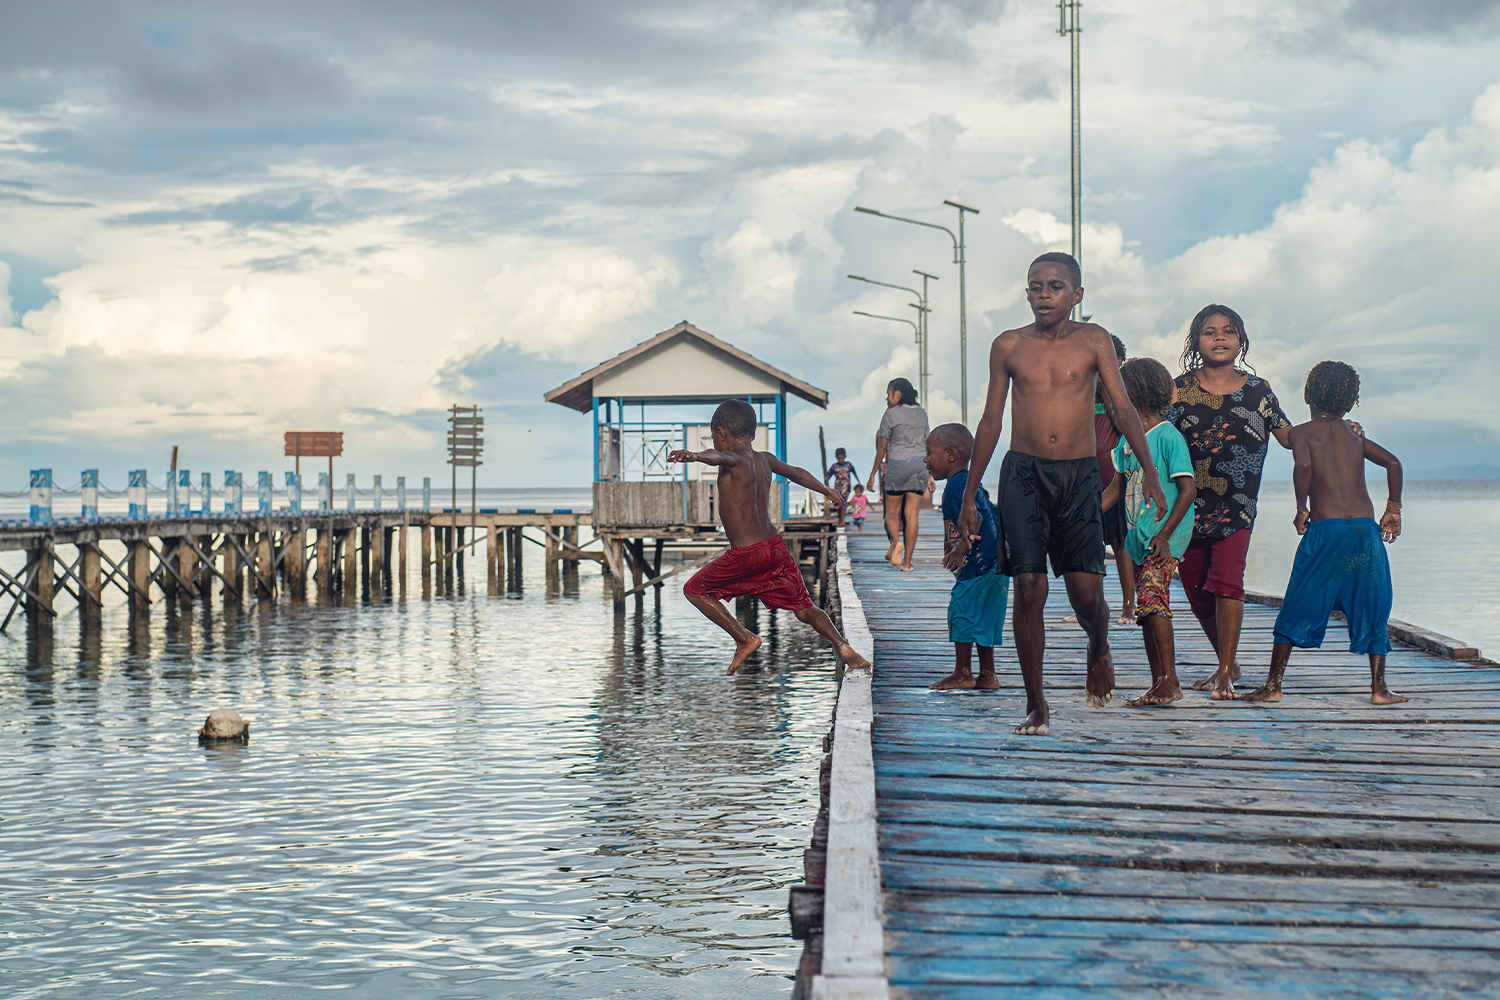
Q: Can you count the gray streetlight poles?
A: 4